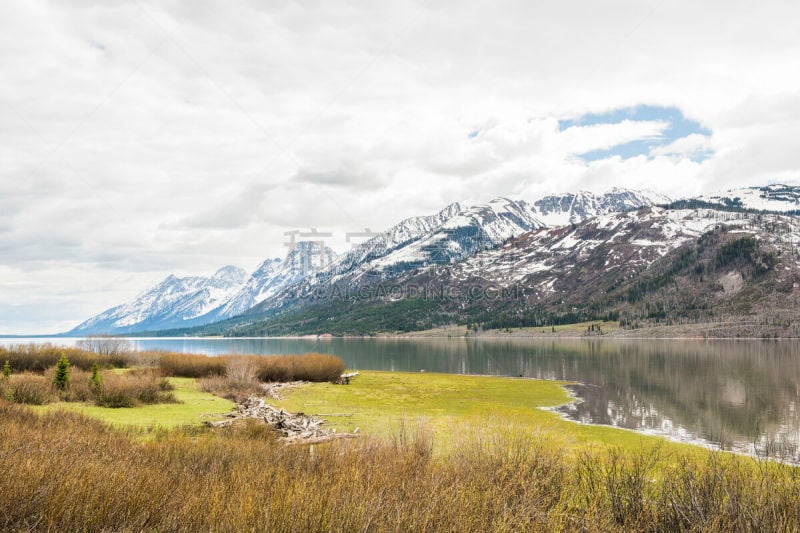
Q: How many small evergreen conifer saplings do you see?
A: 3